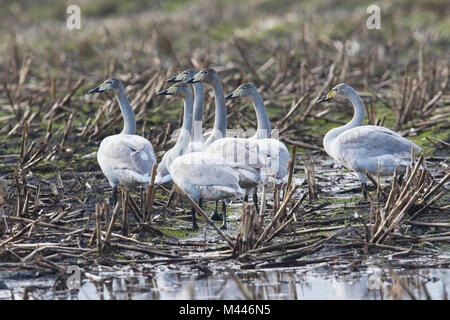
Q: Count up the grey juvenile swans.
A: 5